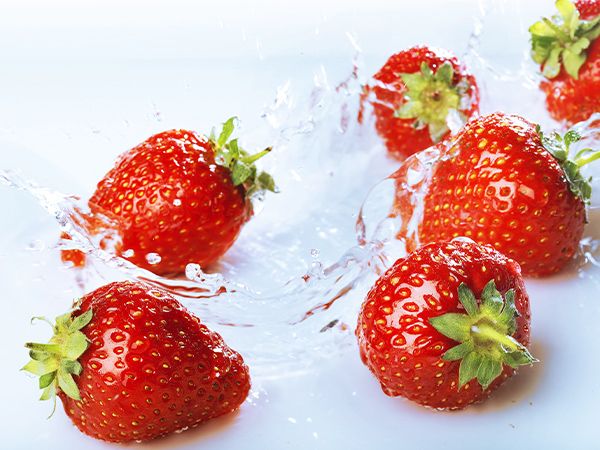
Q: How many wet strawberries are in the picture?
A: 6